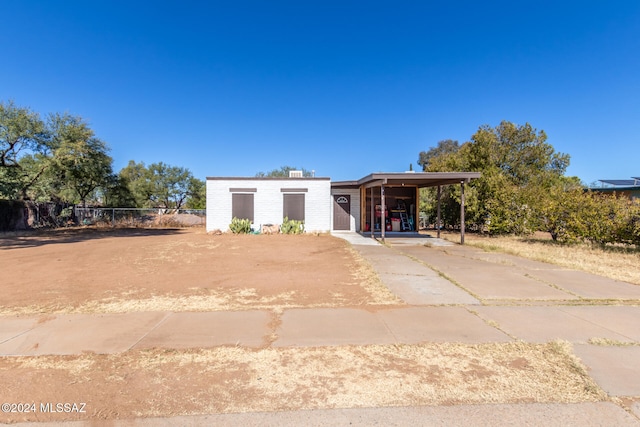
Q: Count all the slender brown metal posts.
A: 4